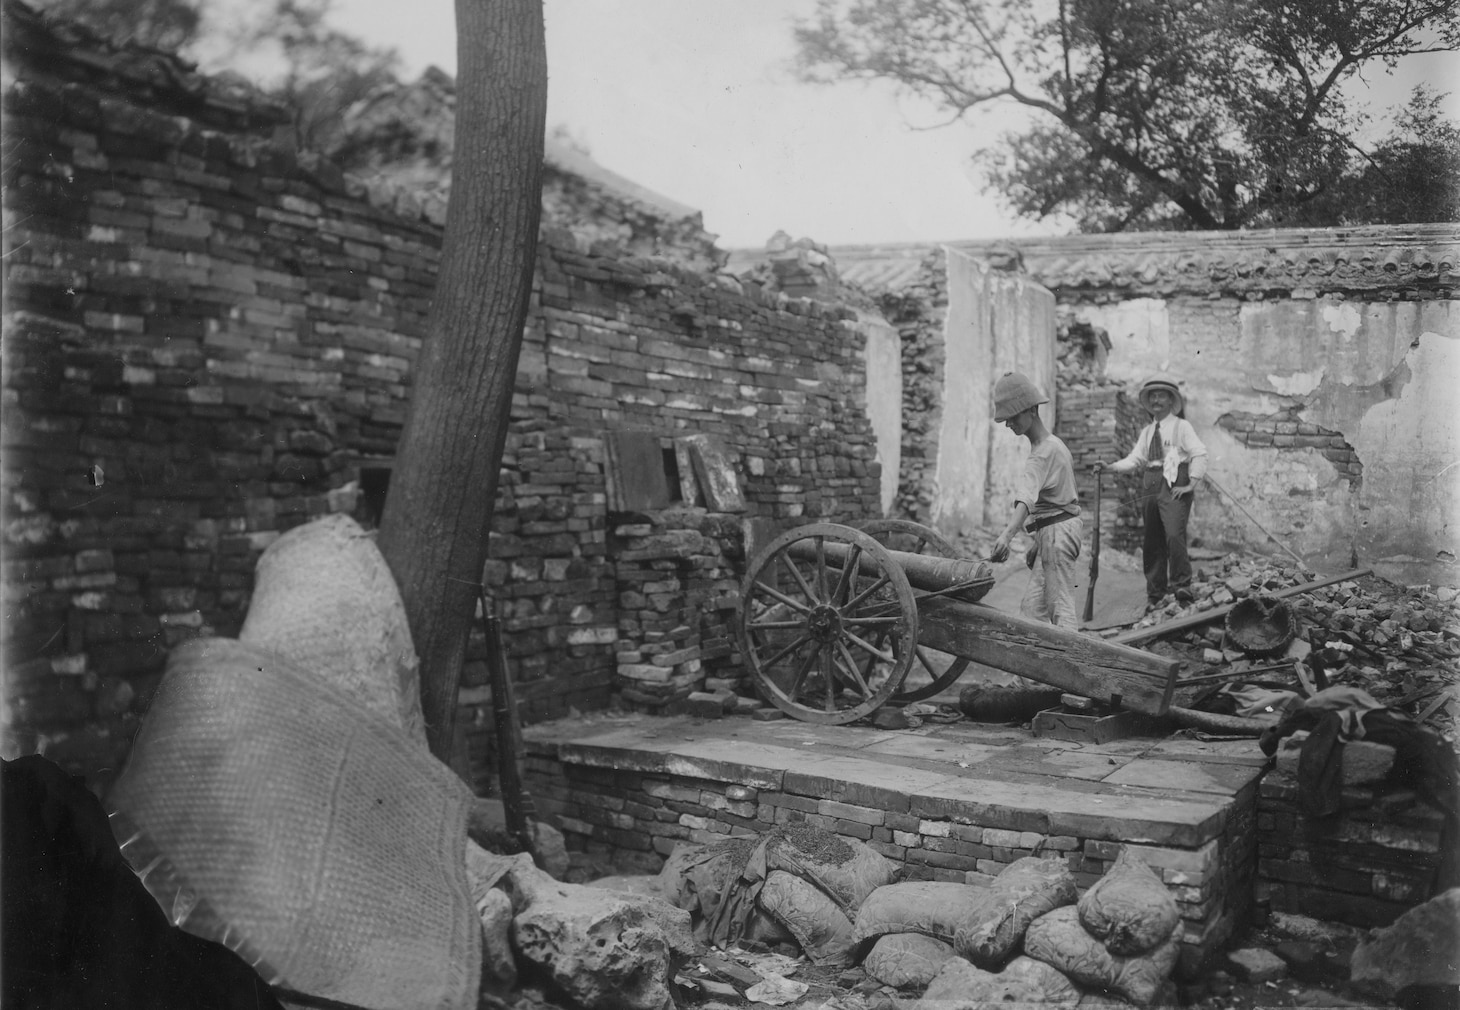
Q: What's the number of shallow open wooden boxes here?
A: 1